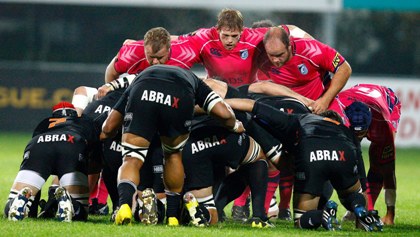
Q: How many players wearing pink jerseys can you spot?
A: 4